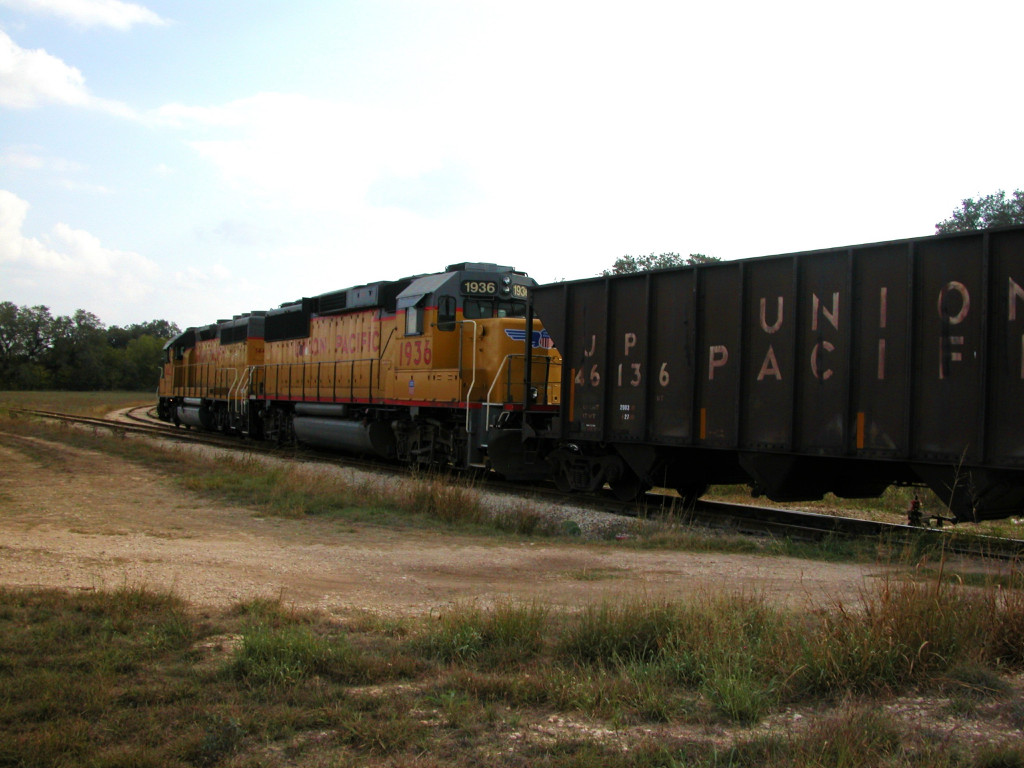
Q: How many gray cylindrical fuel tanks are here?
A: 2